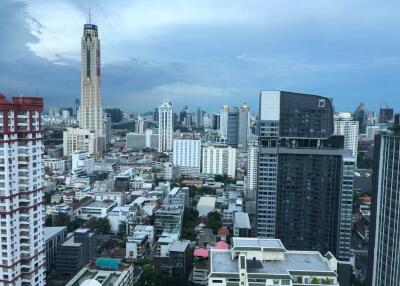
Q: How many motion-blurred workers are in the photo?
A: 0